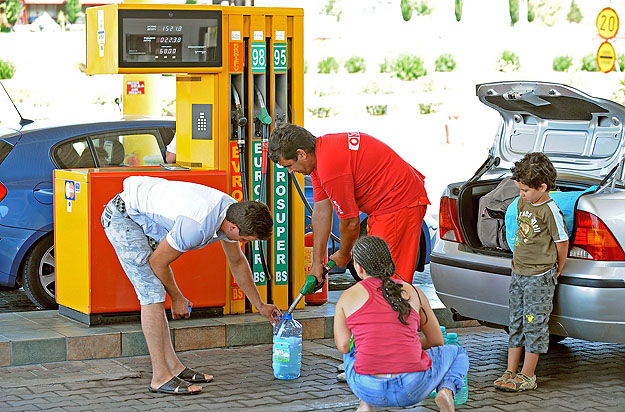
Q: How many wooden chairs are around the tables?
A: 0